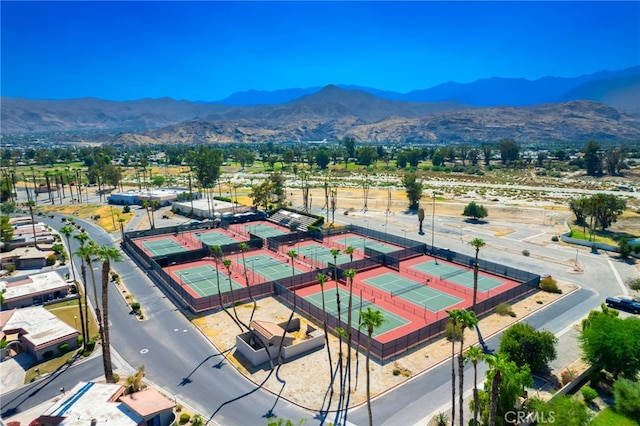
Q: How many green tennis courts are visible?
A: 10